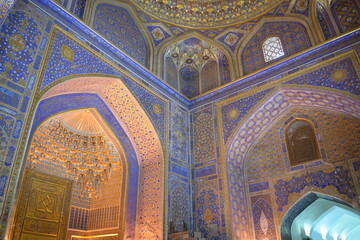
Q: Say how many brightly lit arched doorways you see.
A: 2